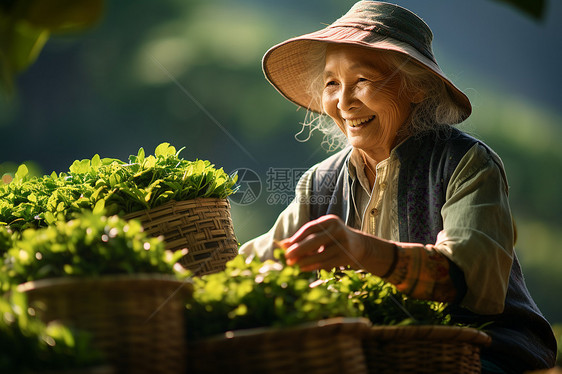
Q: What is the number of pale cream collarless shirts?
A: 1